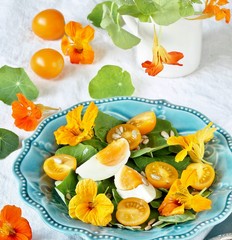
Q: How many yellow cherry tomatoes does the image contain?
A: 8